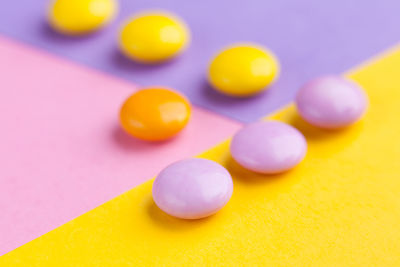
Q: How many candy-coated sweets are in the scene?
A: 7